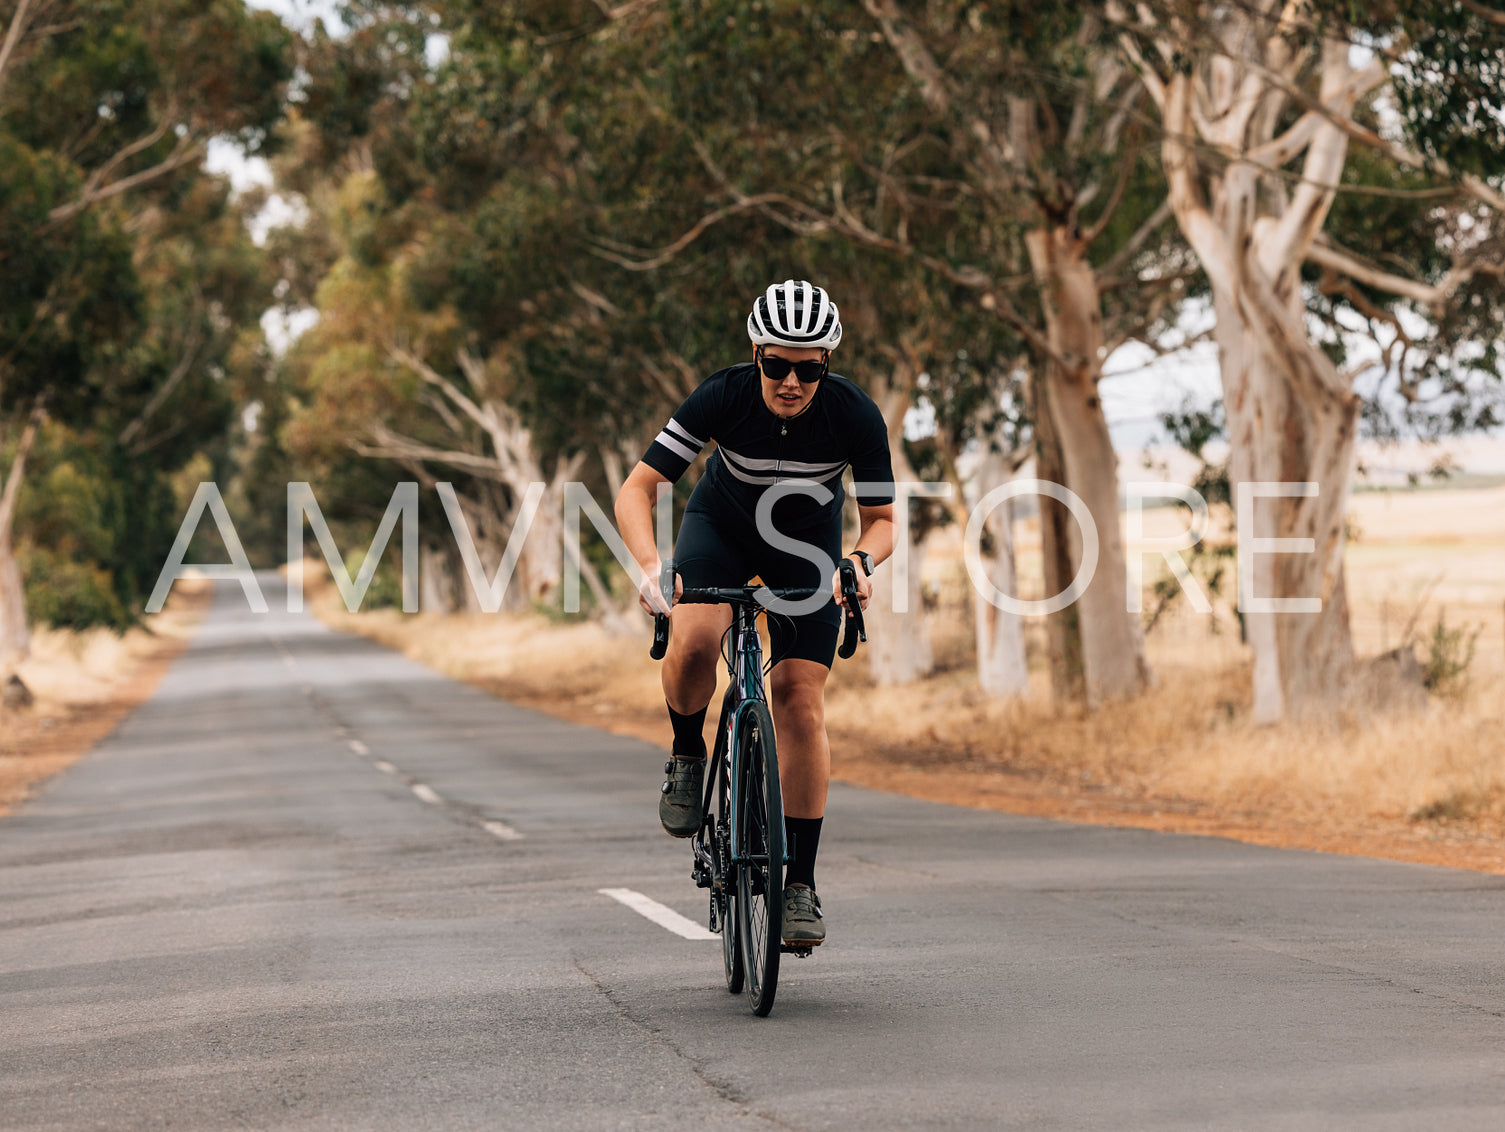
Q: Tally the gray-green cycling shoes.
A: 2